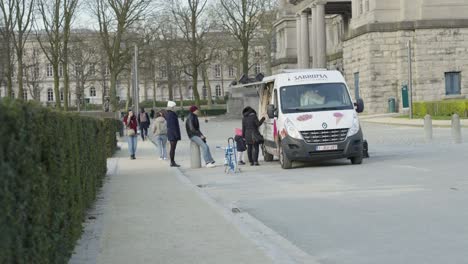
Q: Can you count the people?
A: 7